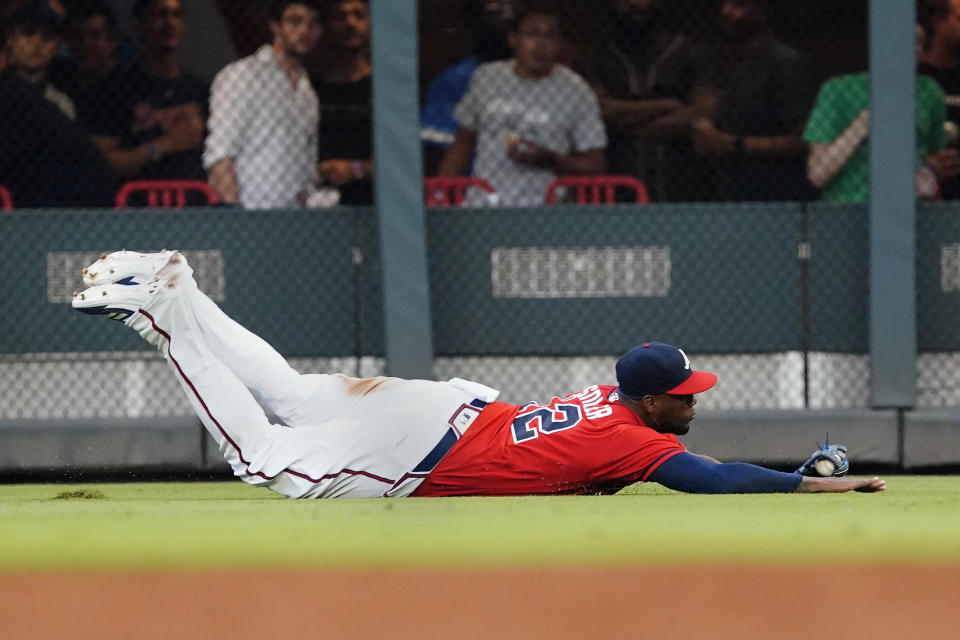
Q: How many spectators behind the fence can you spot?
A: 11